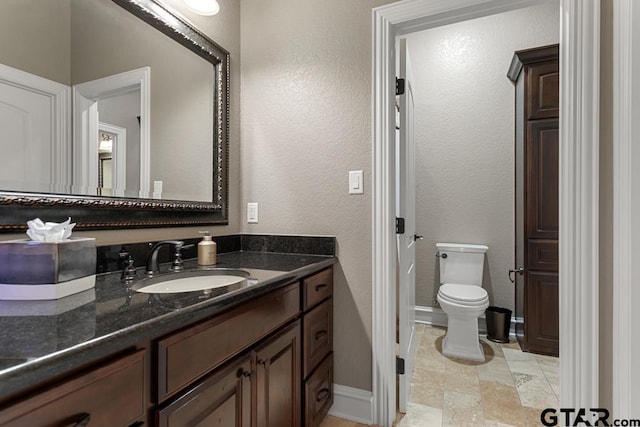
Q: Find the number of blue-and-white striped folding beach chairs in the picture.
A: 0